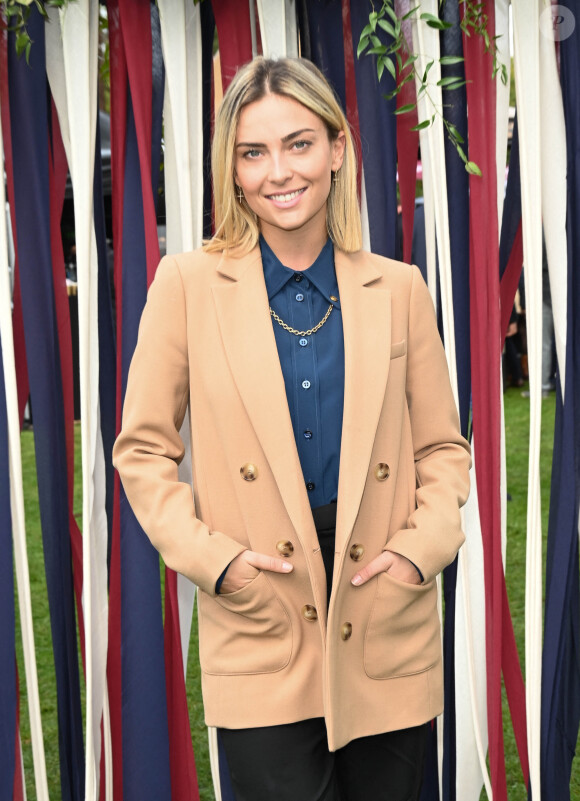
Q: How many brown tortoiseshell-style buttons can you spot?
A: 6